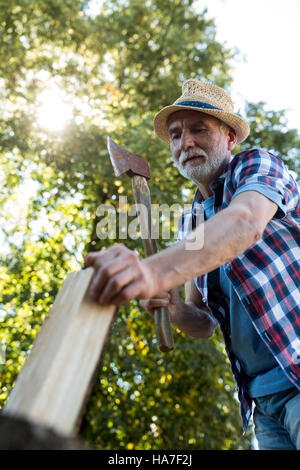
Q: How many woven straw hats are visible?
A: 1